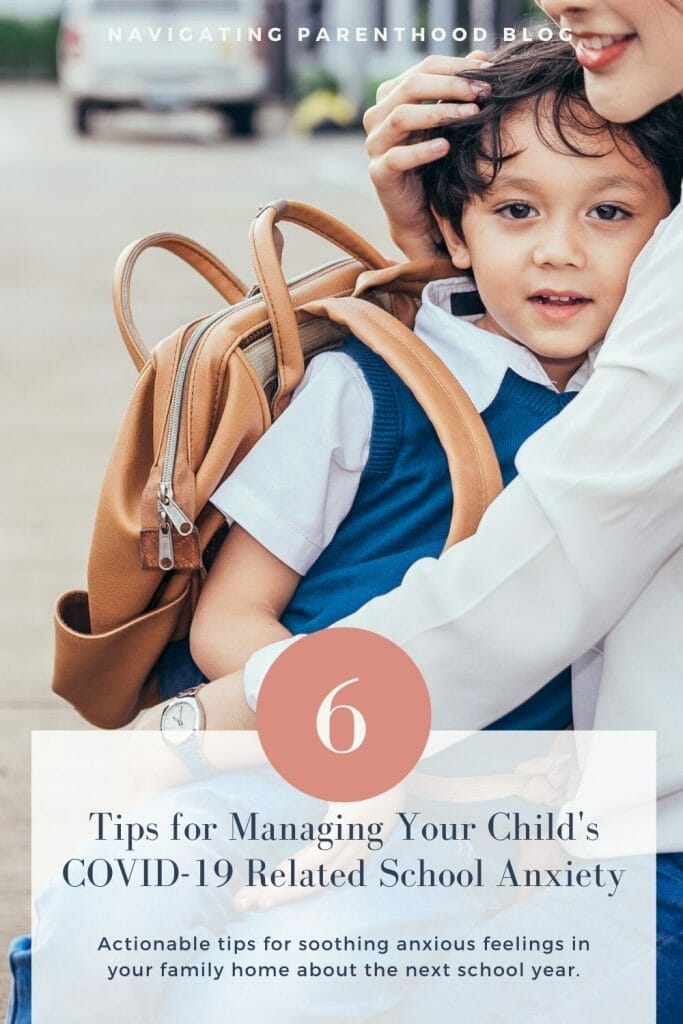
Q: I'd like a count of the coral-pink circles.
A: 1